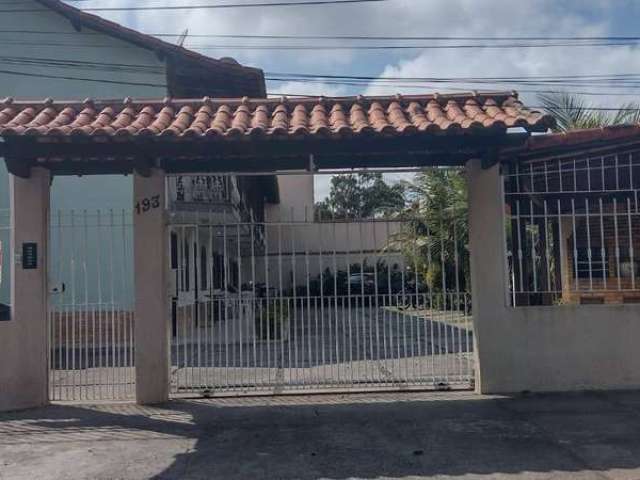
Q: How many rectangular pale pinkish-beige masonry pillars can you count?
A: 3